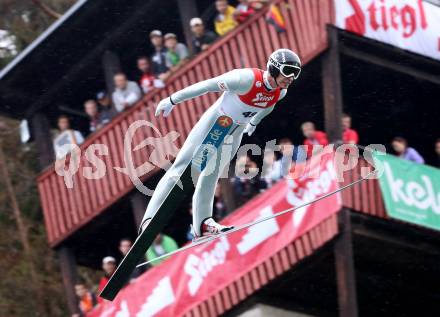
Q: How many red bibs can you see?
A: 1